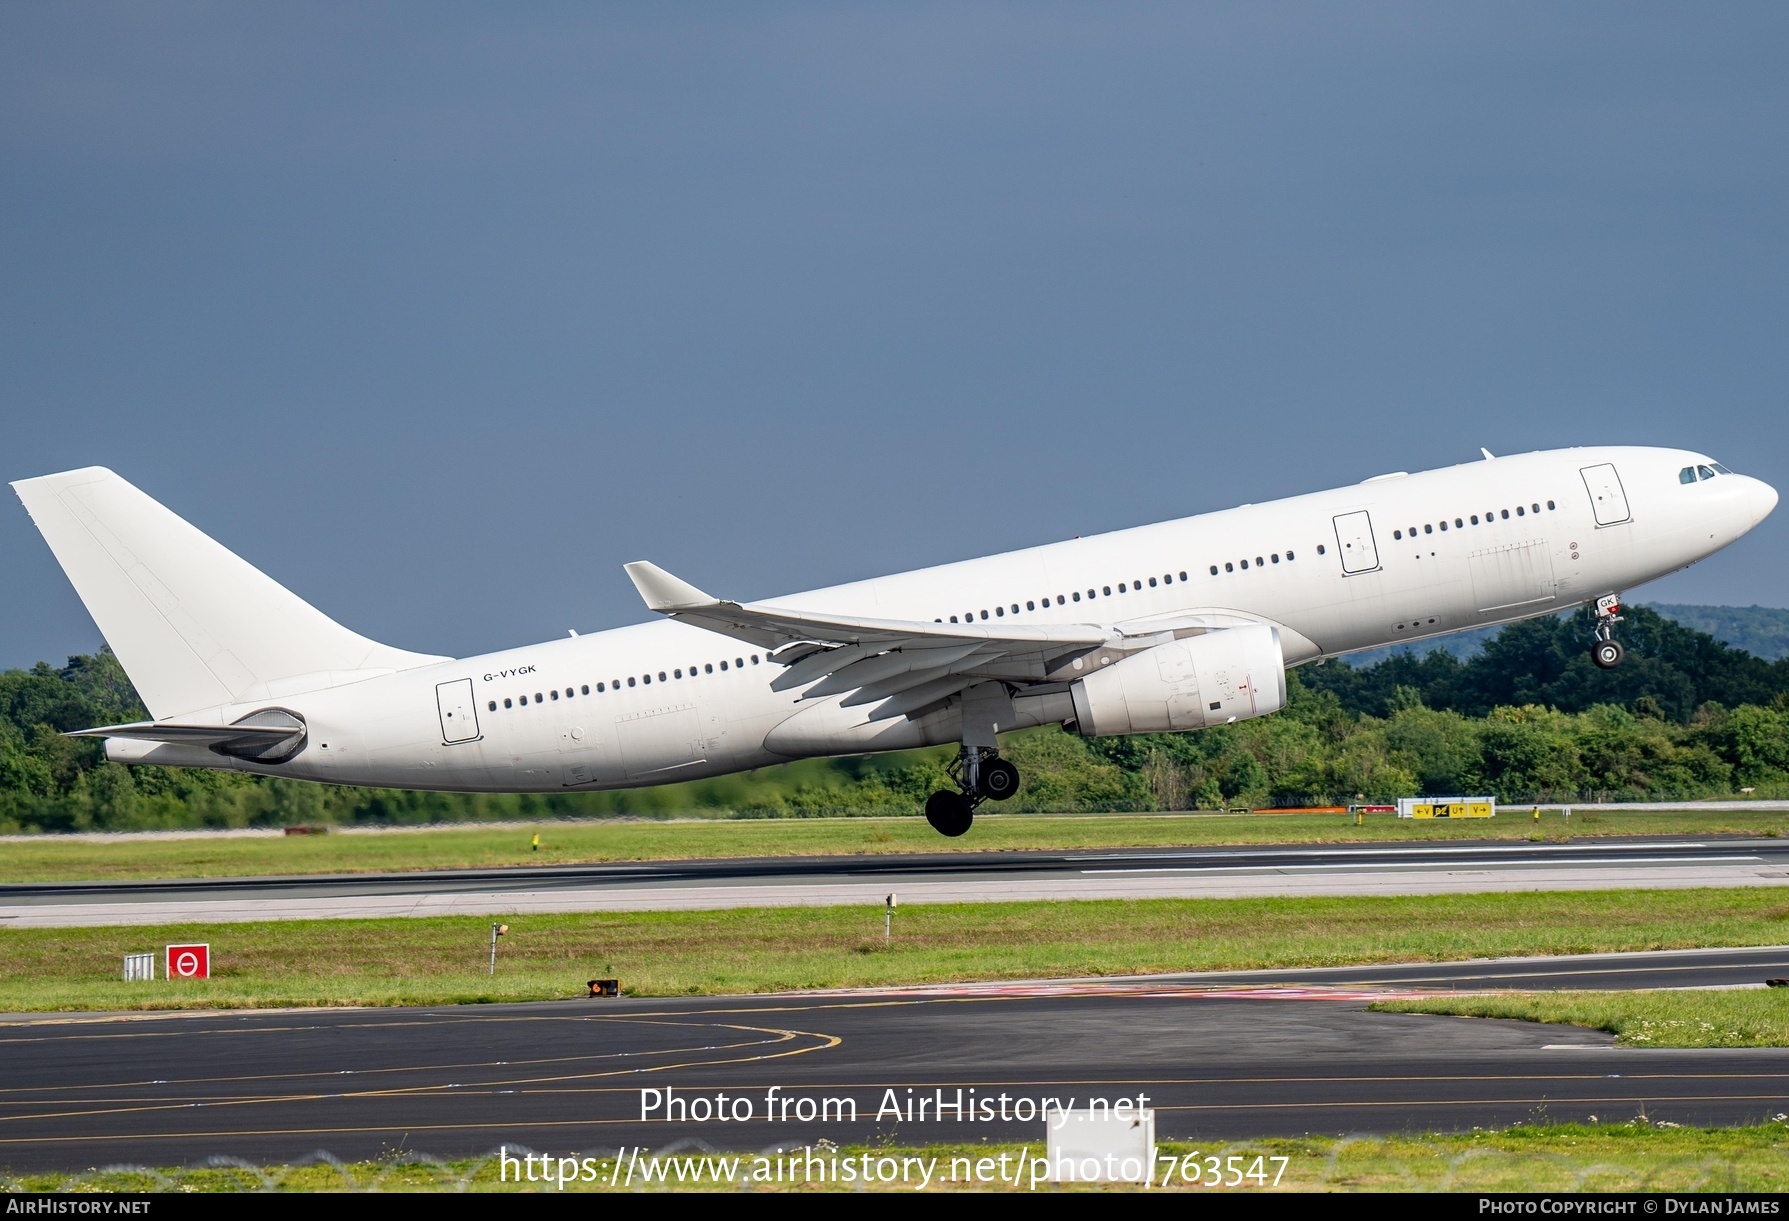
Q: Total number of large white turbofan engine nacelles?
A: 1